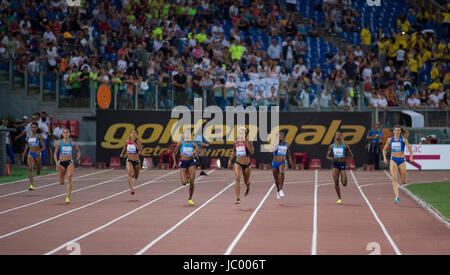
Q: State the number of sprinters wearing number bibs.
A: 8